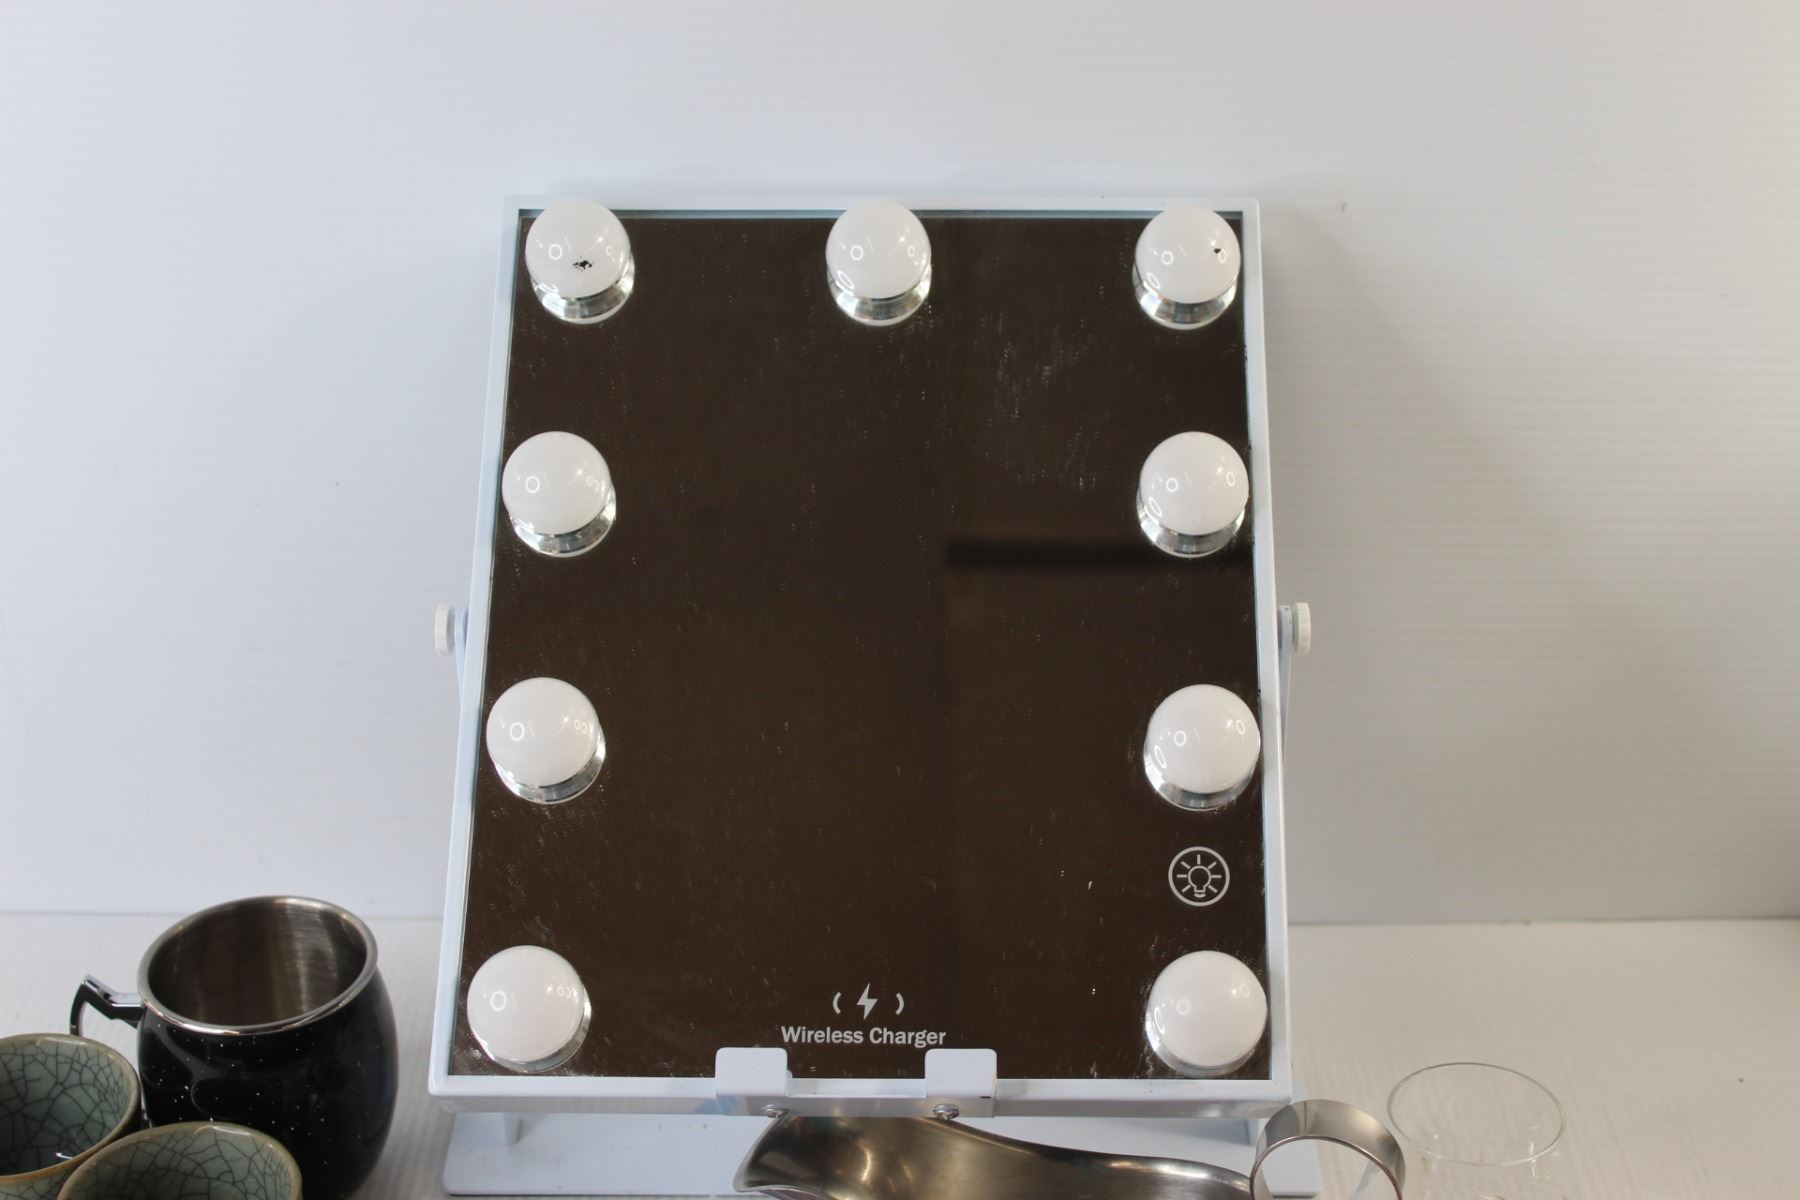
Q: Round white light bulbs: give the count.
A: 9